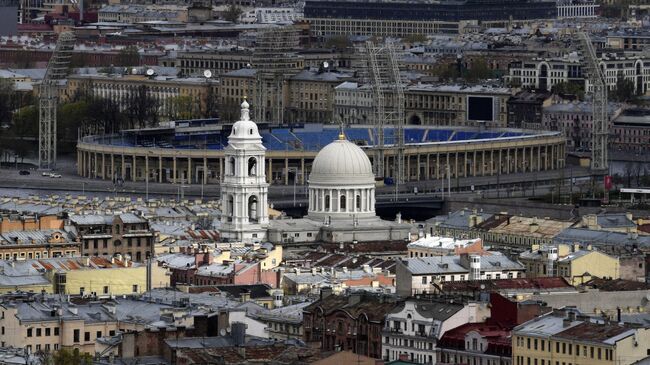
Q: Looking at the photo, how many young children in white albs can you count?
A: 0